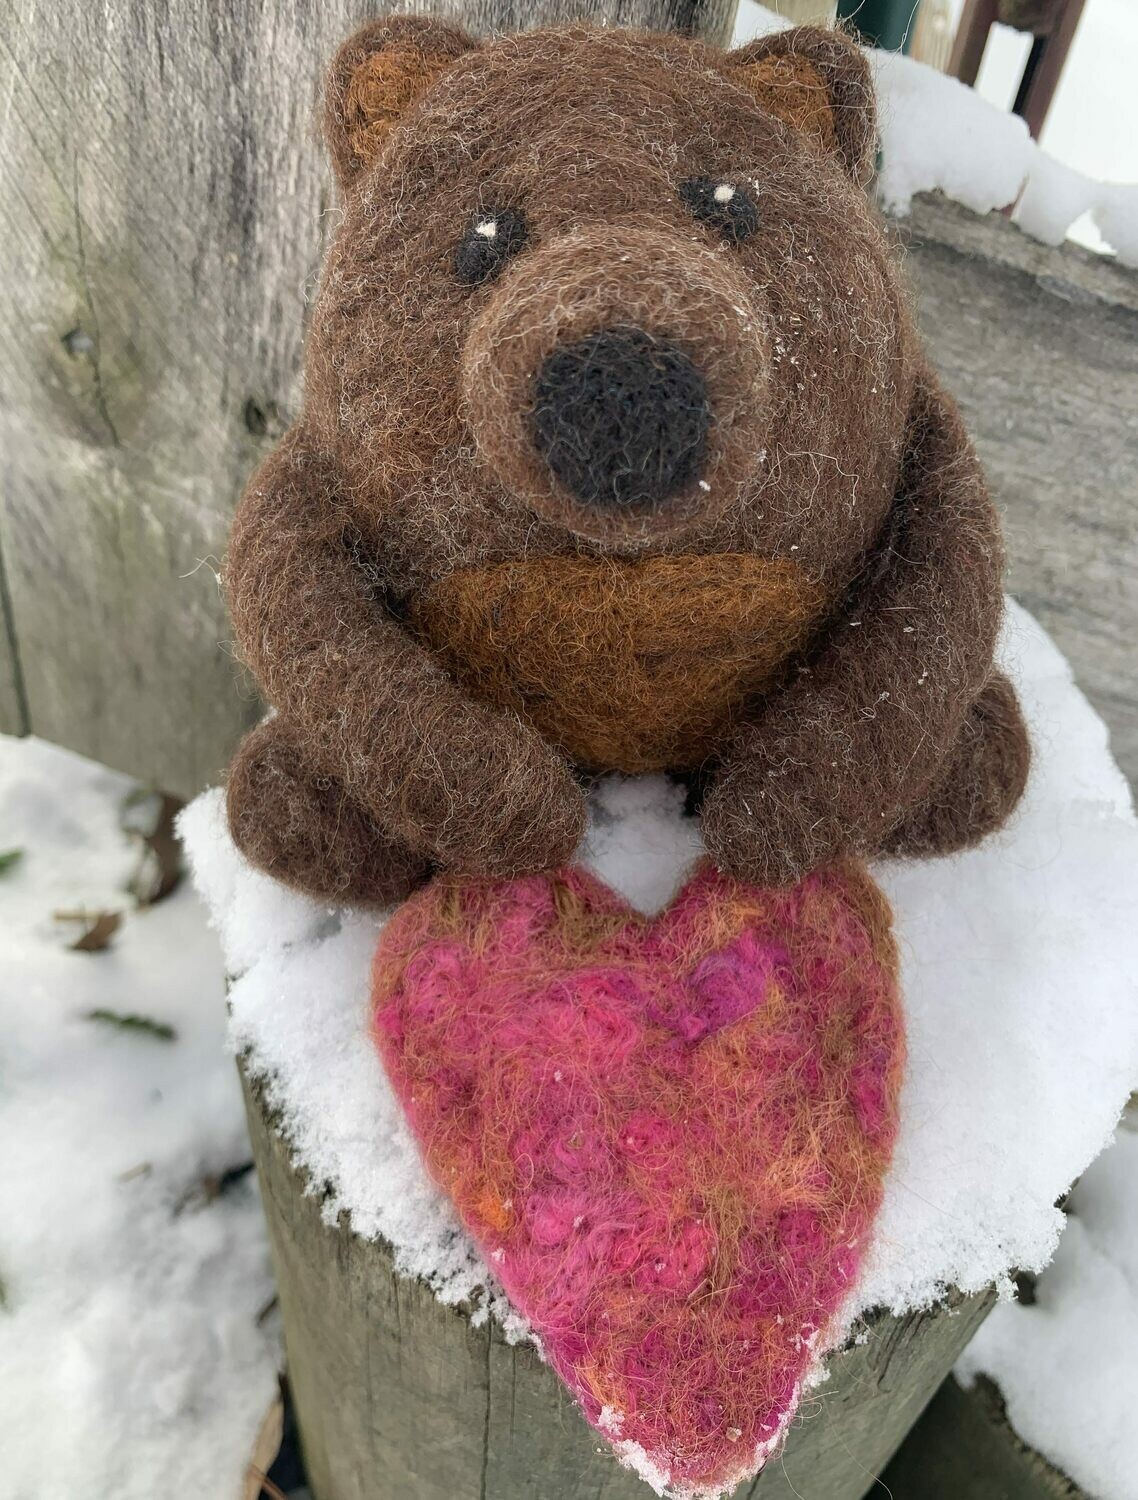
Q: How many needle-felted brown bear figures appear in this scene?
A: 1